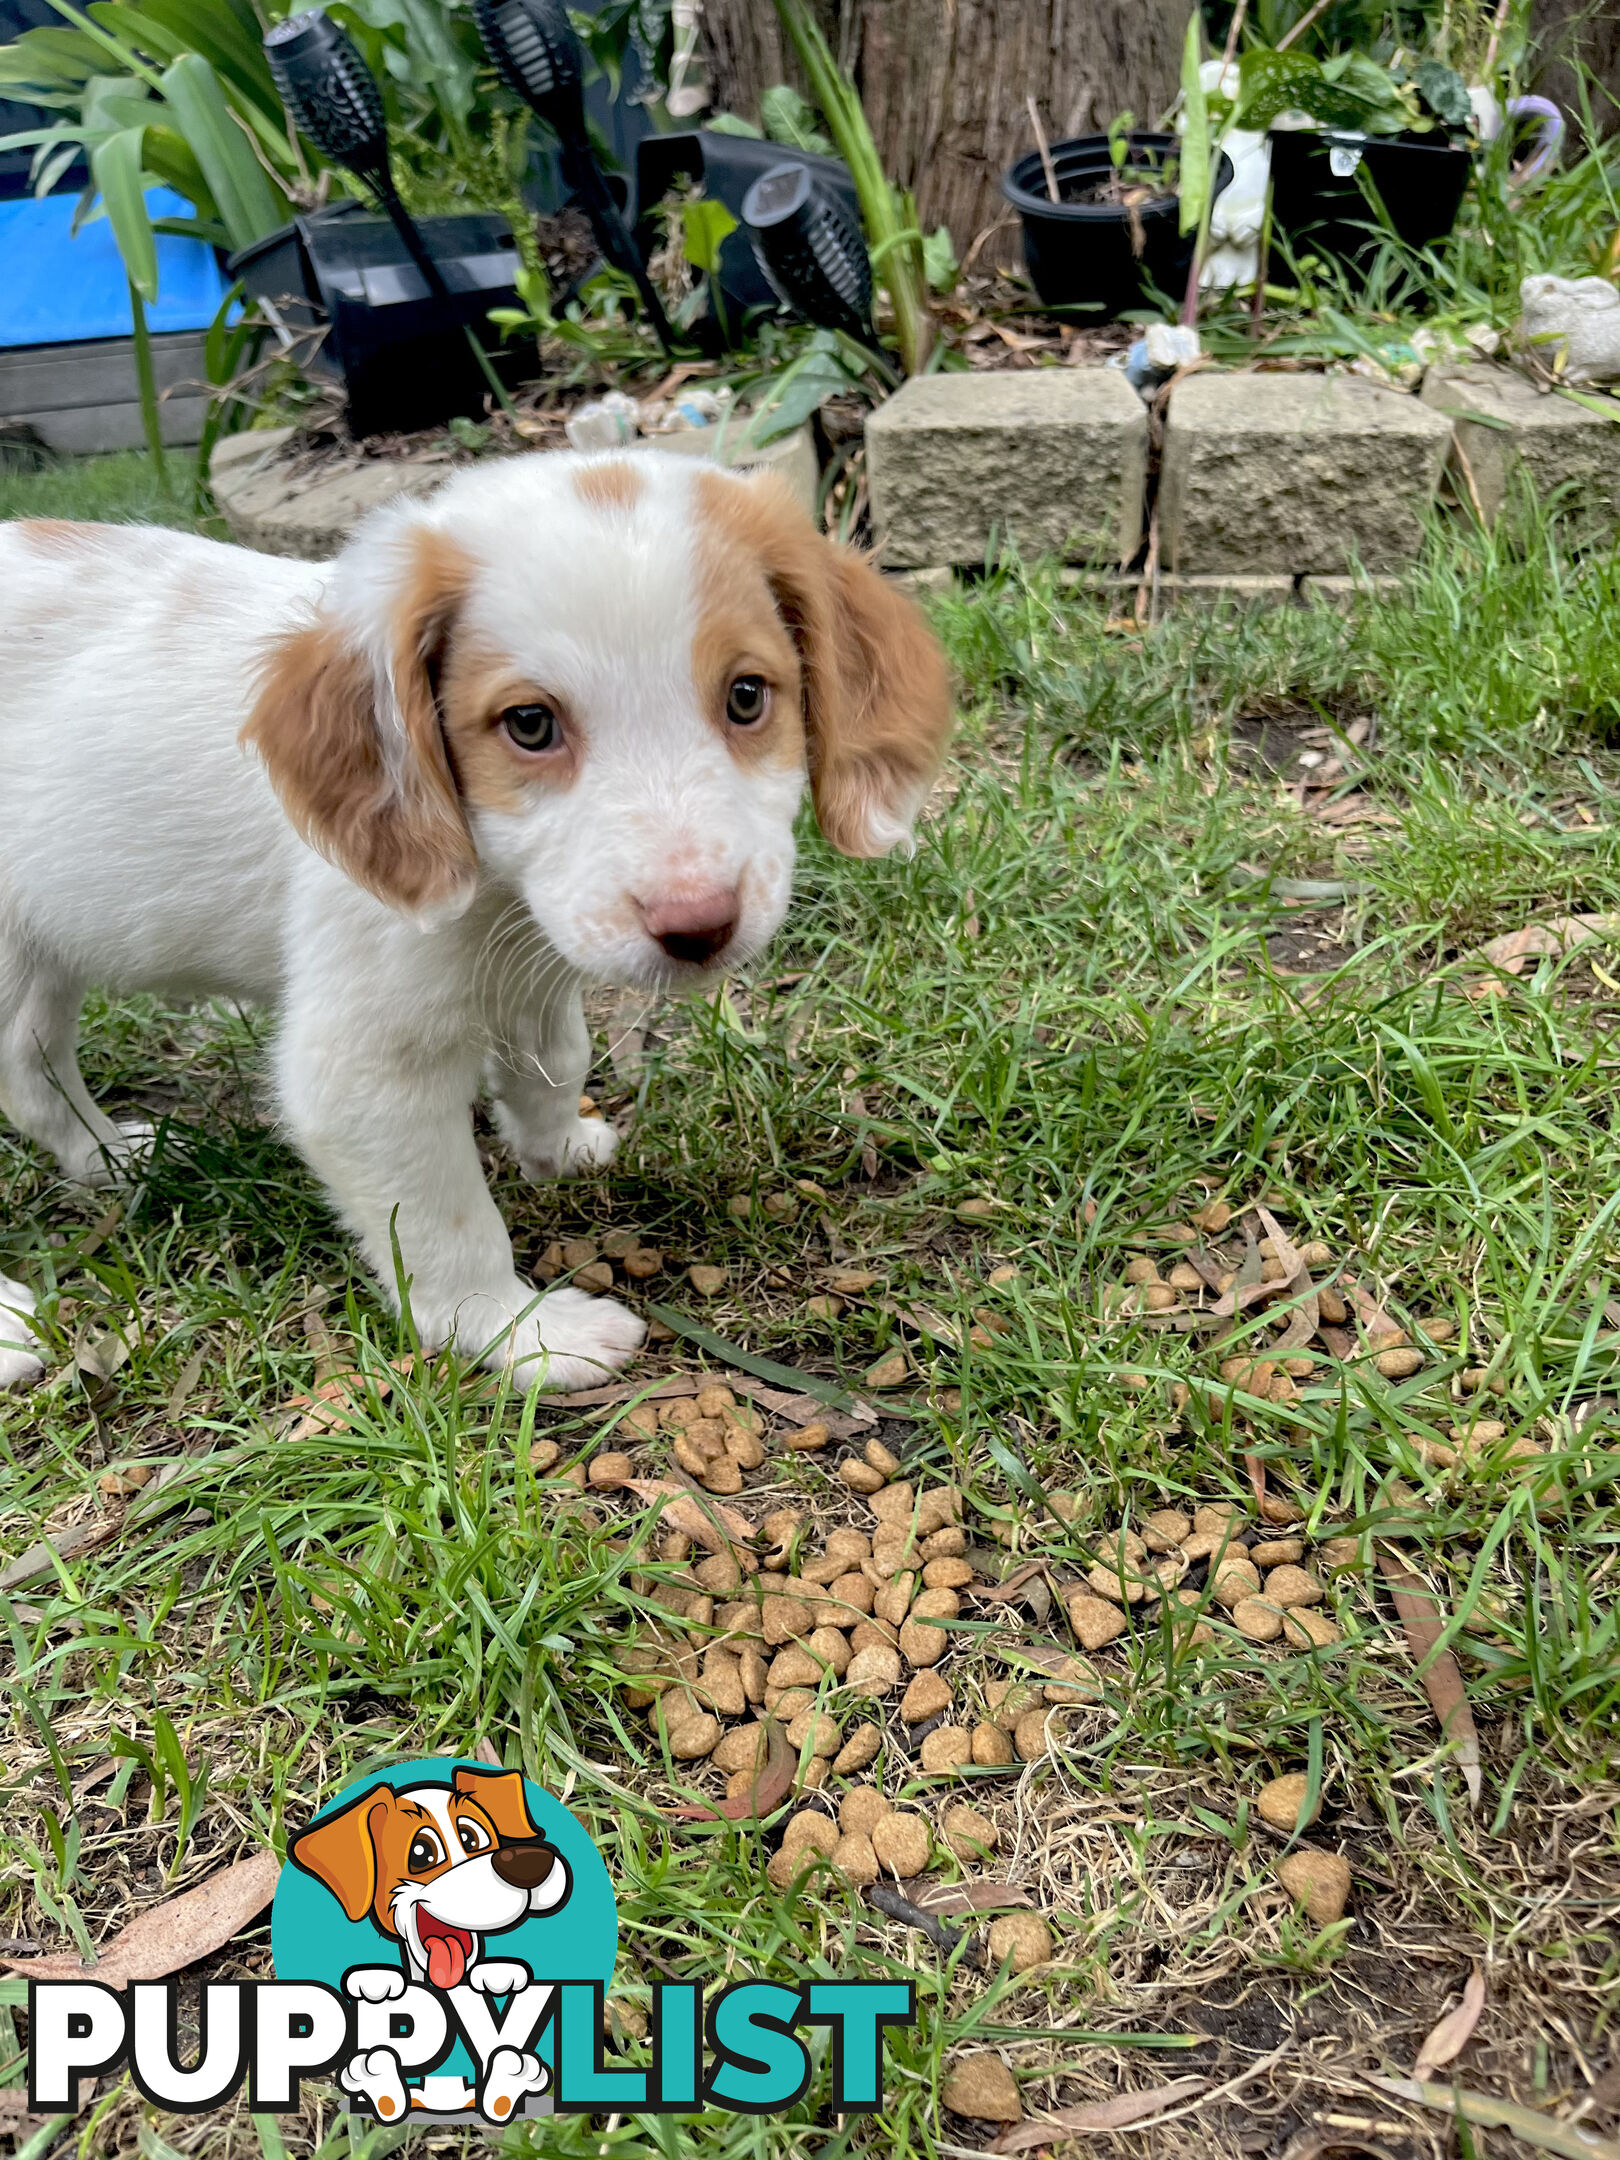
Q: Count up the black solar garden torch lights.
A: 3